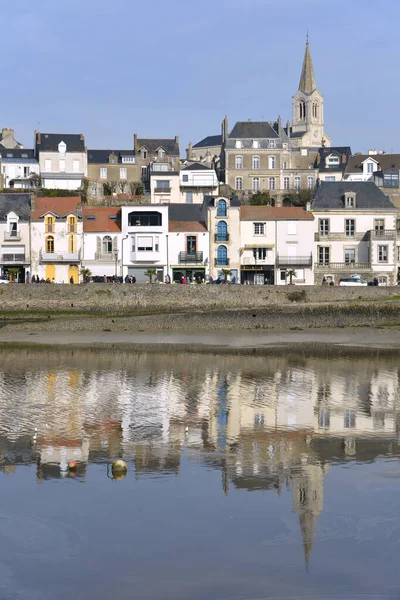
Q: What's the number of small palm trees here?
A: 5